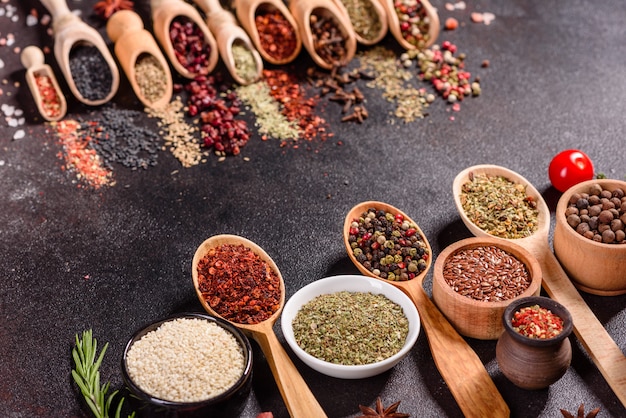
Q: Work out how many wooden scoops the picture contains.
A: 9